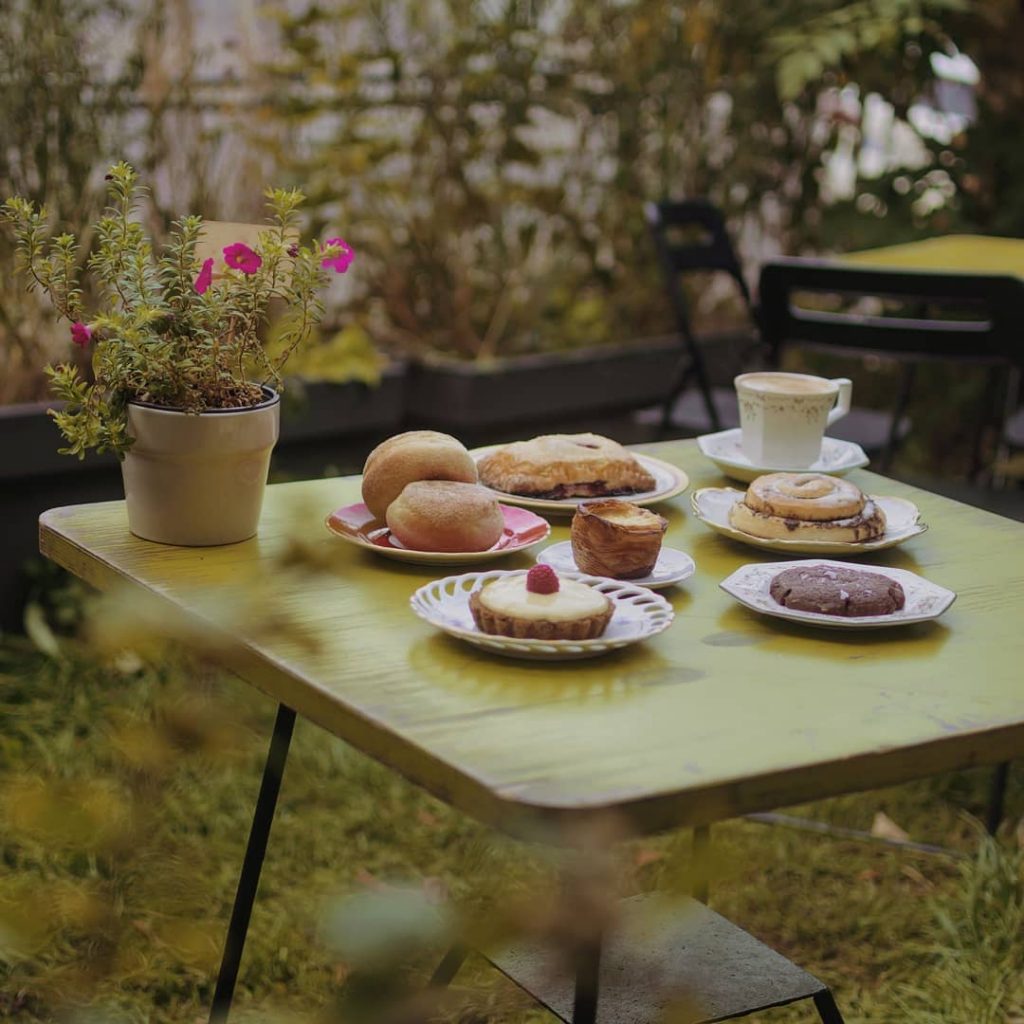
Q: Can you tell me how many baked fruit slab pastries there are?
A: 1